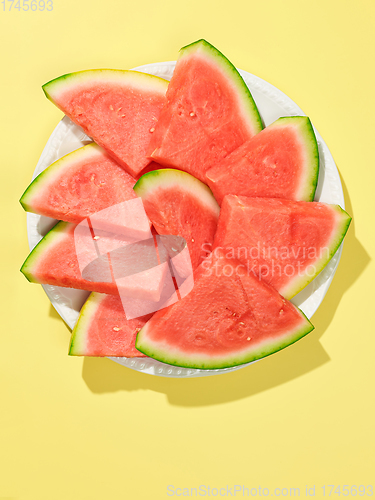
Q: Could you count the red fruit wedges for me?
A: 9